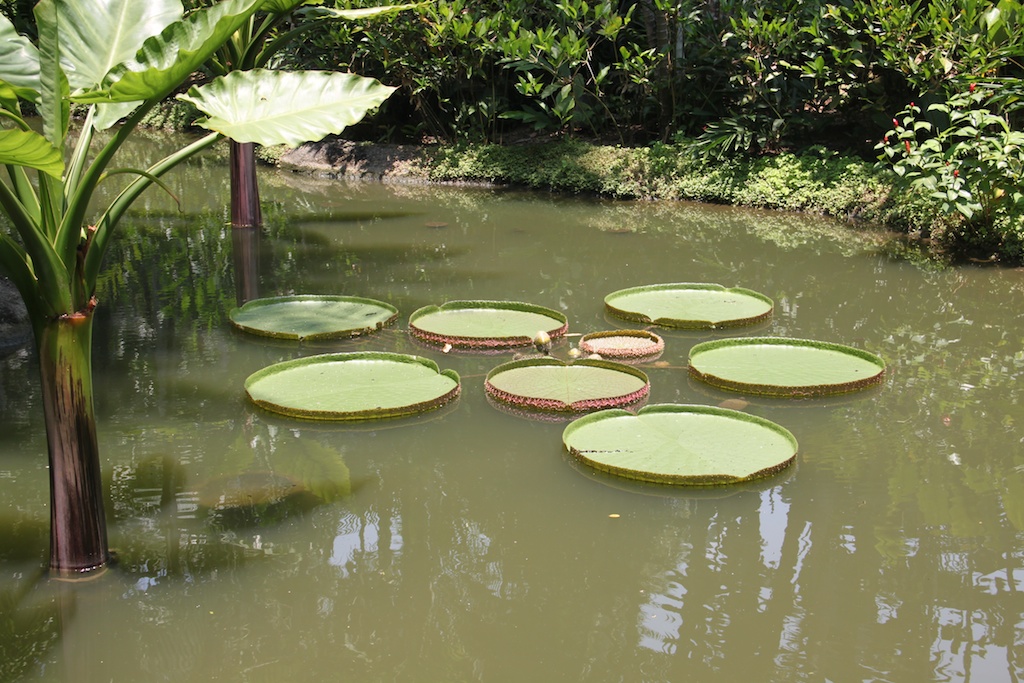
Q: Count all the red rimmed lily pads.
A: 3